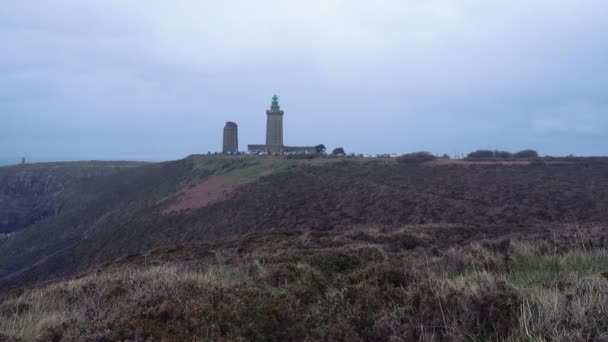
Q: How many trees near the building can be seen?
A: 2